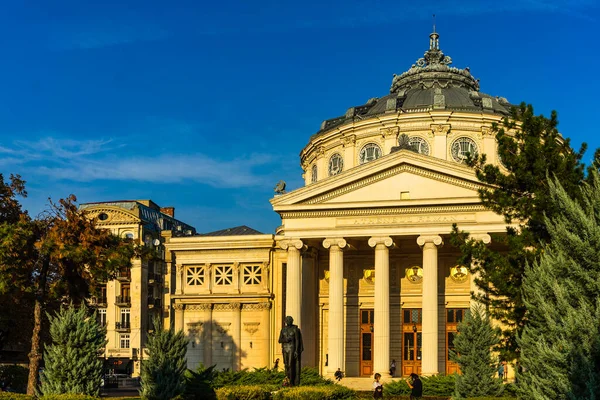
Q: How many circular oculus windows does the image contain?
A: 5